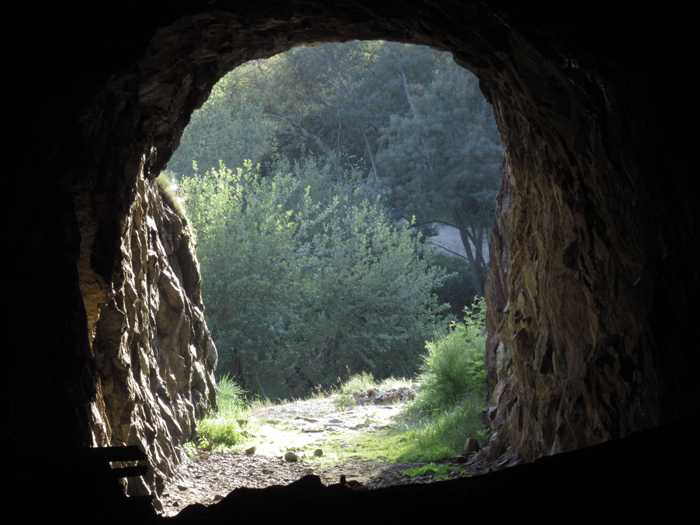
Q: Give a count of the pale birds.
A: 0